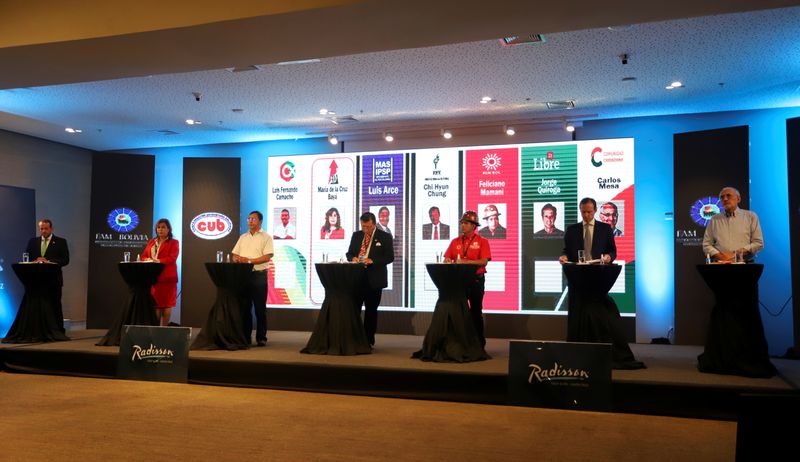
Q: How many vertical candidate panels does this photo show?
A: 7